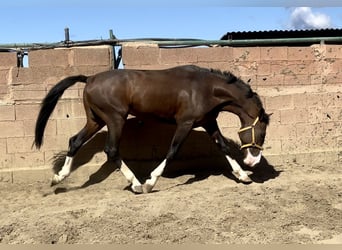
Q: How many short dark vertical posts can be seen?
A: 2